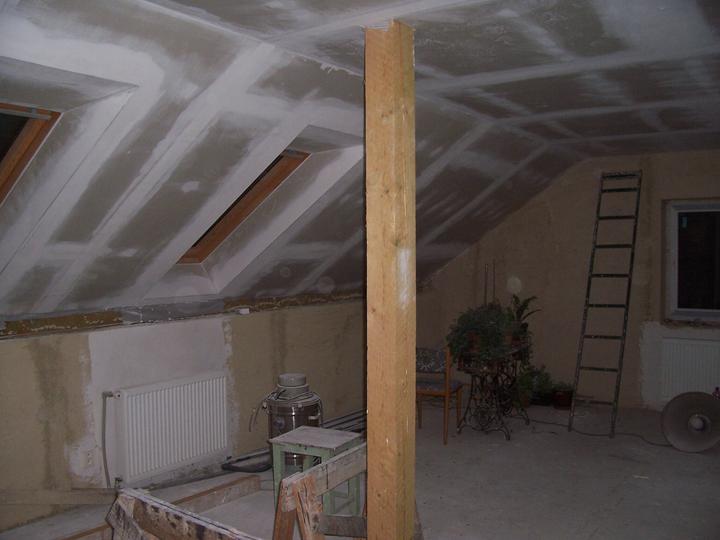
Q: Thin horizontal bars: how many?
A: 9